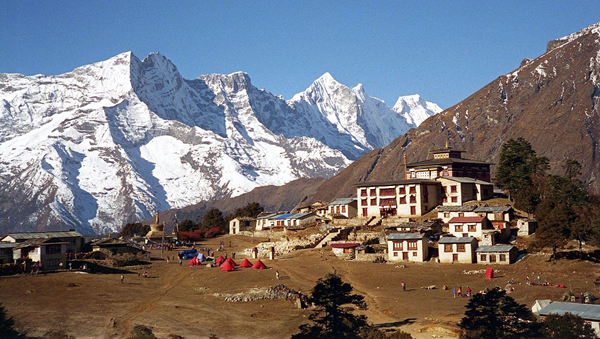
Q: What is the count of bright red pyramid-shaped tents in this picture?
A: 6